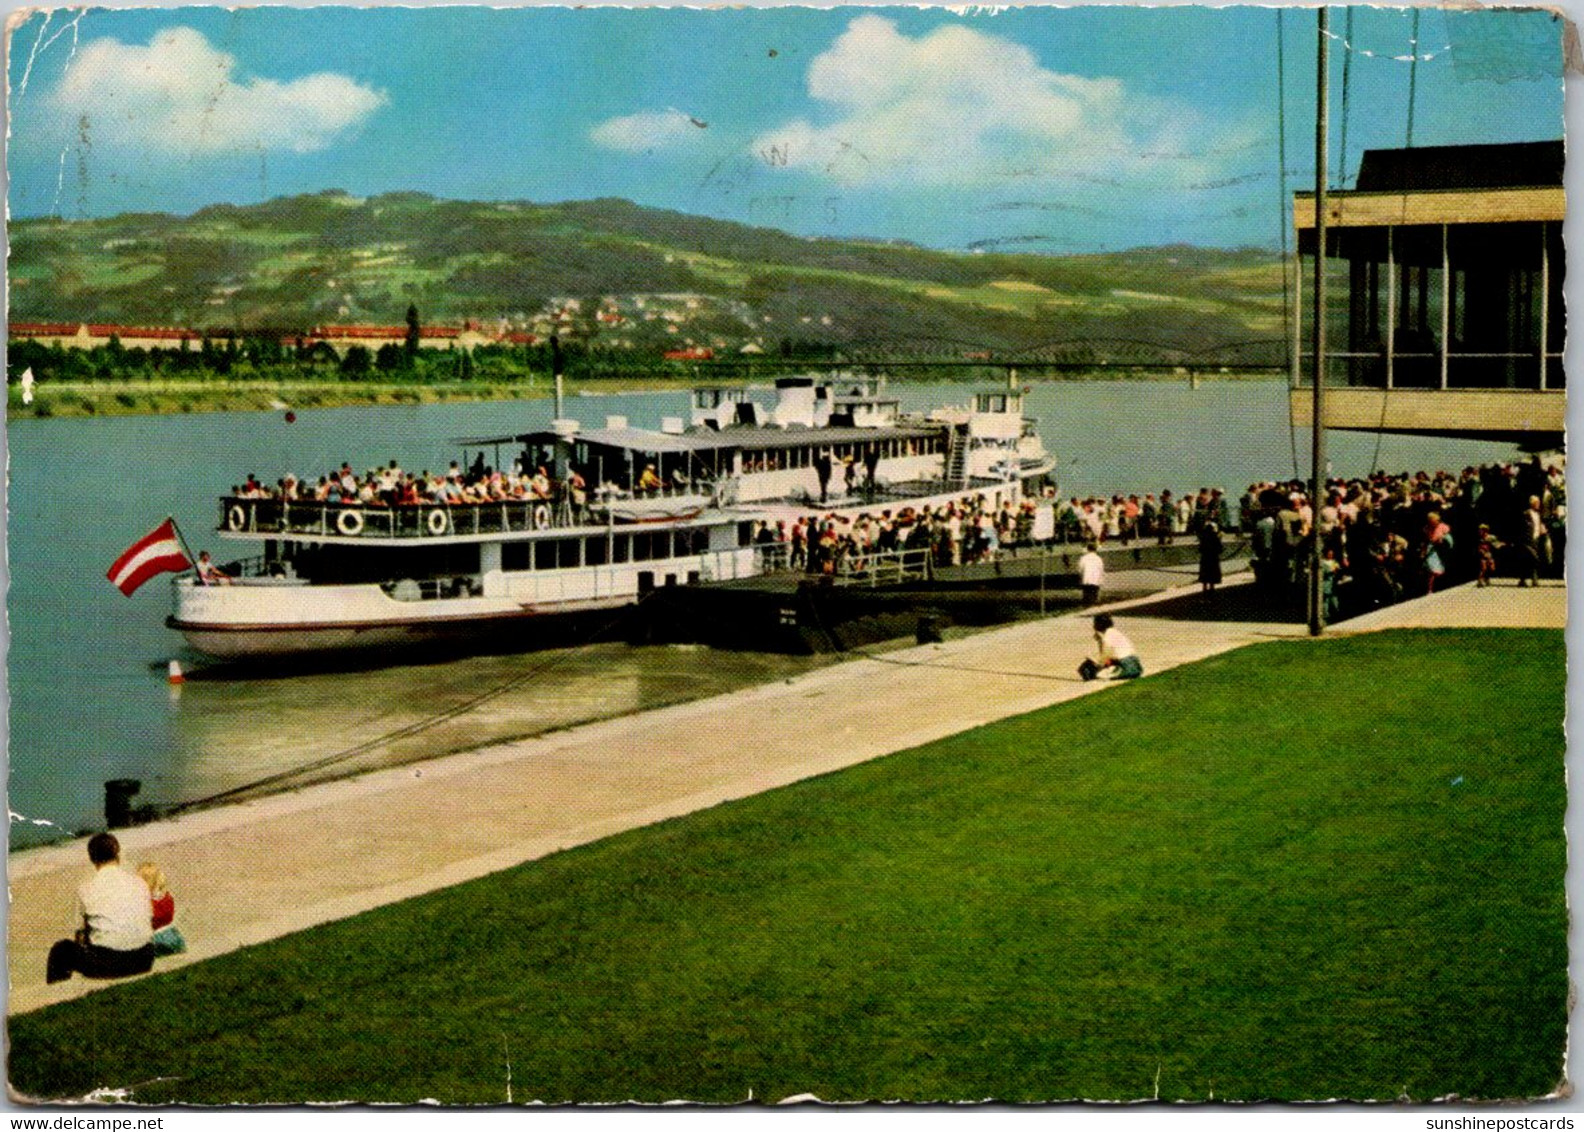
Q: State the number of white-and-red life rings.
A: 4